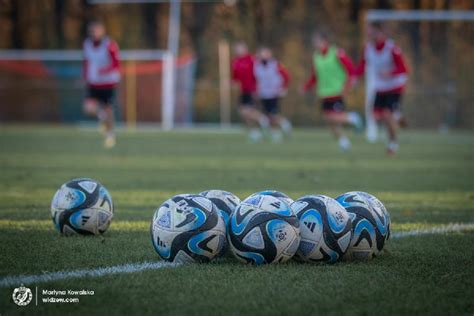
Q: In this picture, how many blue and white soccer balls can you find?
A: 7